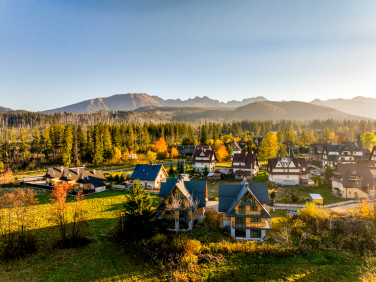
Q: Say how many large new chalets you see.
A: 2